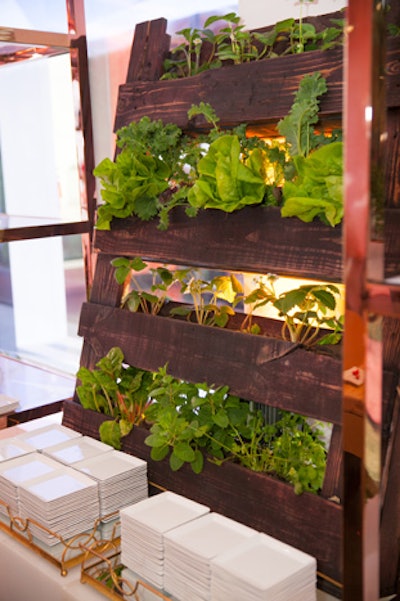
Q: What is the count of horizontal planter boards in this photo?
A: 4